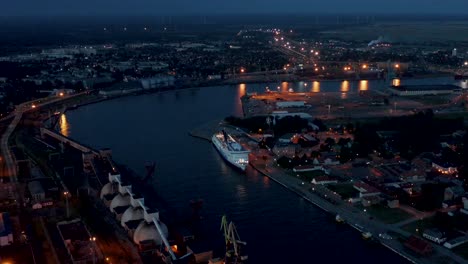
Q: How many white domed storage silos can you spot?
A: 4